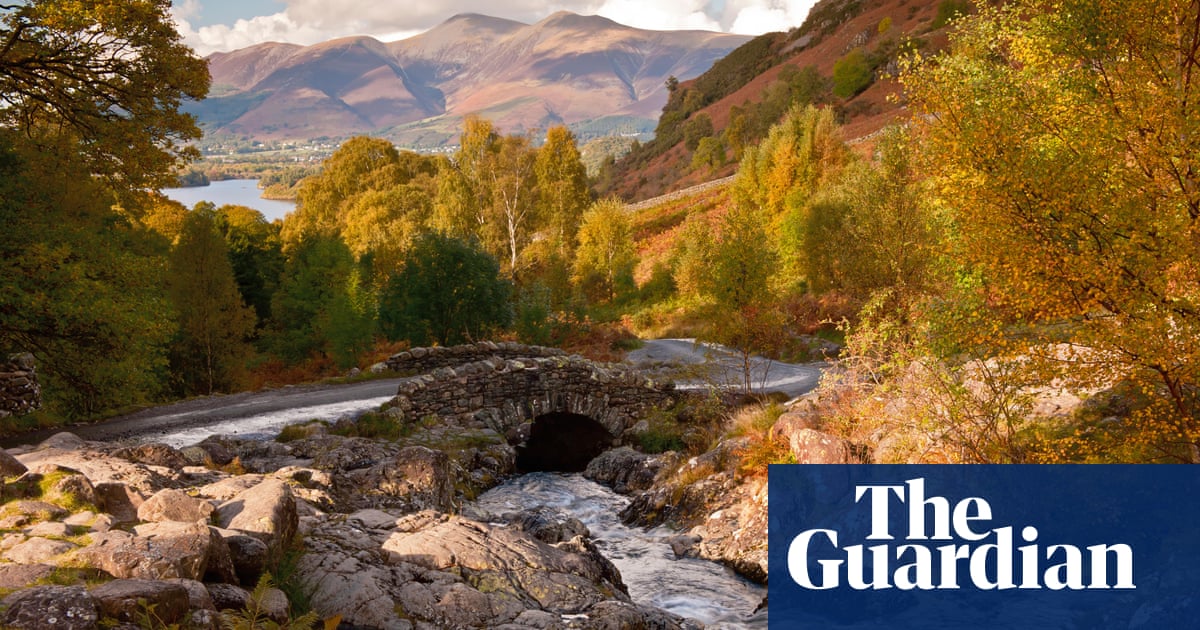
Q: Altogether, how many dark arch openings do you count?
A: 1